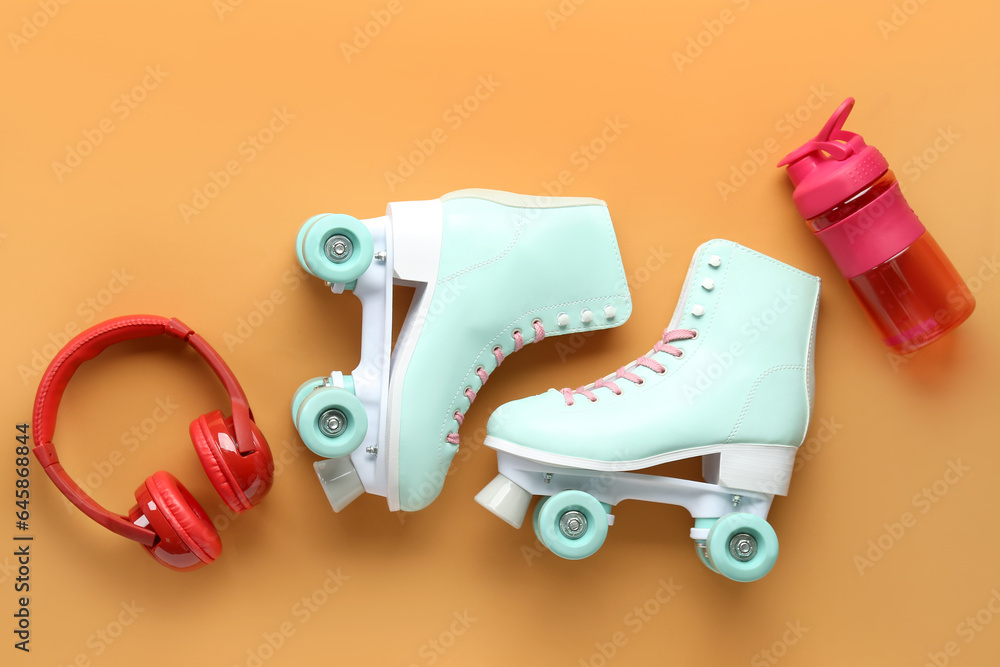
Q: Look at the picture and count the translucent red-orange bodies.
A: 1